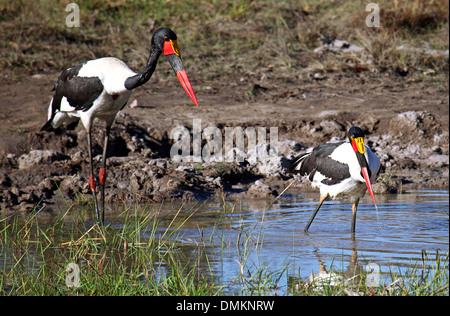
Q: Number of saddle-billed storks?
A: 2